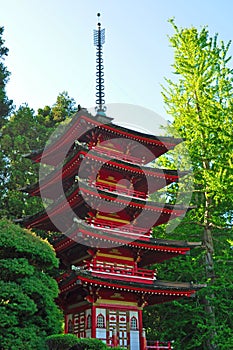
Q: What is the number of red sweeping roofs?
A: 5